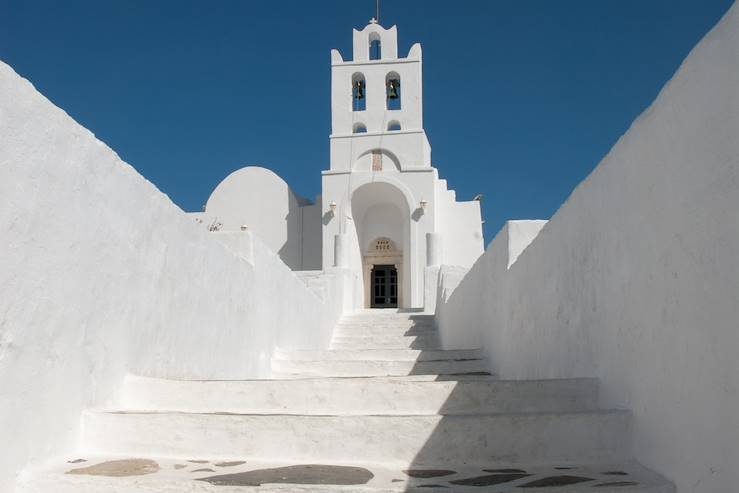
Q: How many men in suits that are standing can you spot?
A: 0